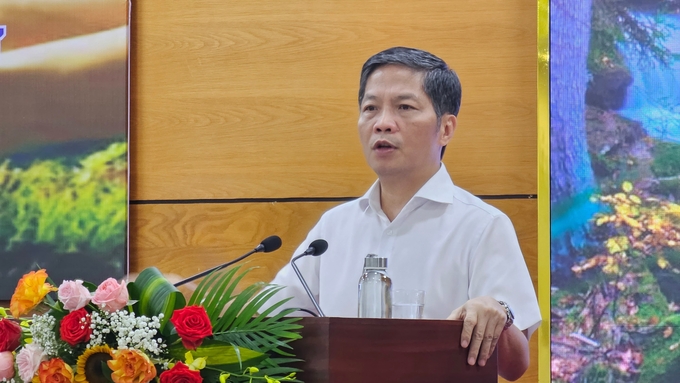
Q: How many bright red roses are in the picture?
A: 4